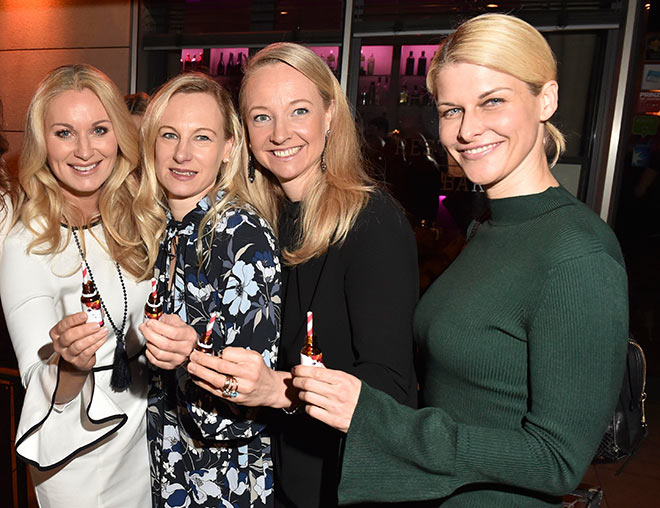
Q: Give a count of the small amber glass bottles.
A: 4